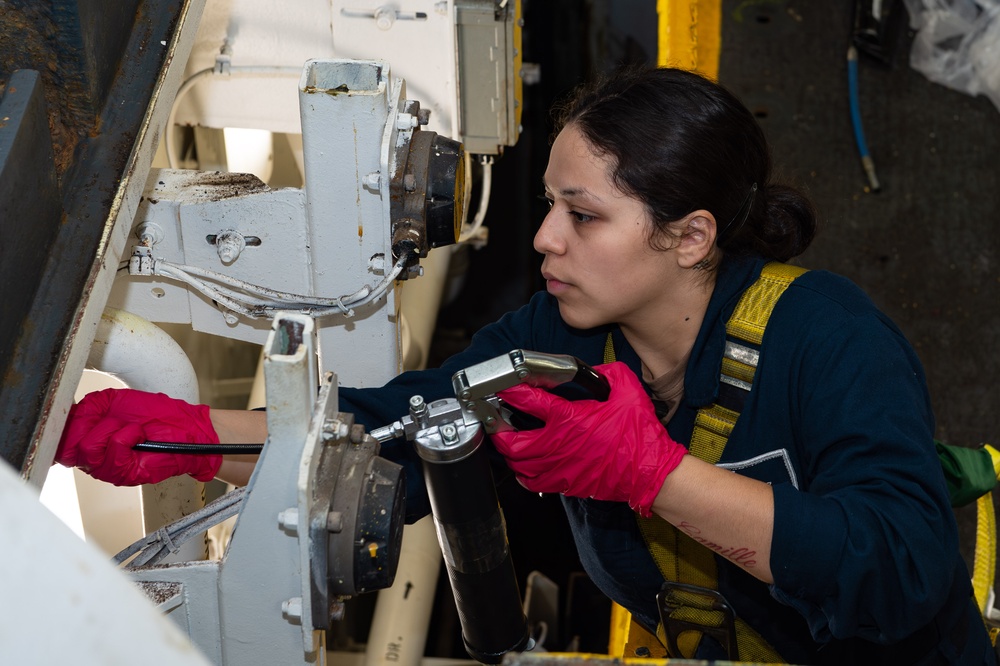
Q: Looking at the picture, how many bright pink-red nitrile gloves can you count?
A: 2